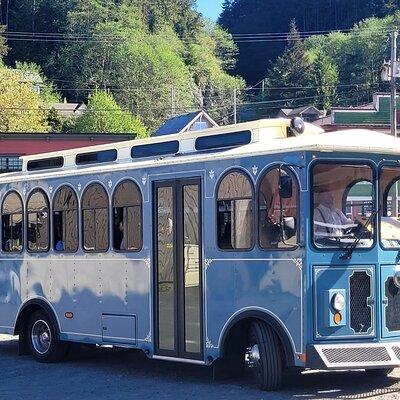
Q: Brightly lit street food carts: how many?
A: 0